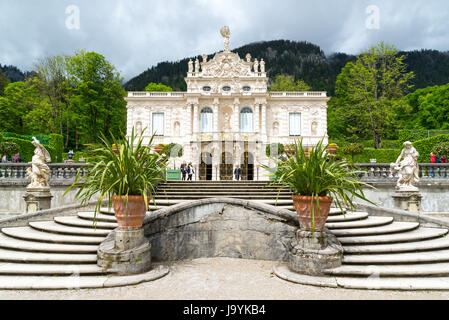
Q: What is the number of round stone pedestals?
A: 2